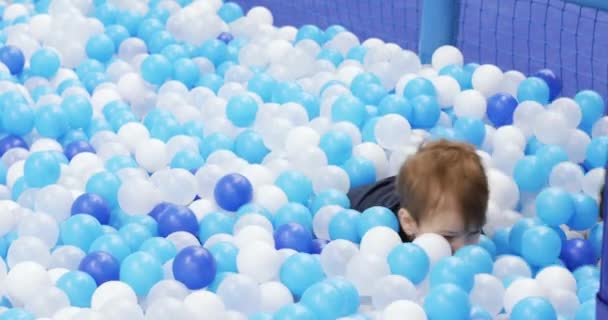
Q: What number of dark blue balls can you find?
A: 15